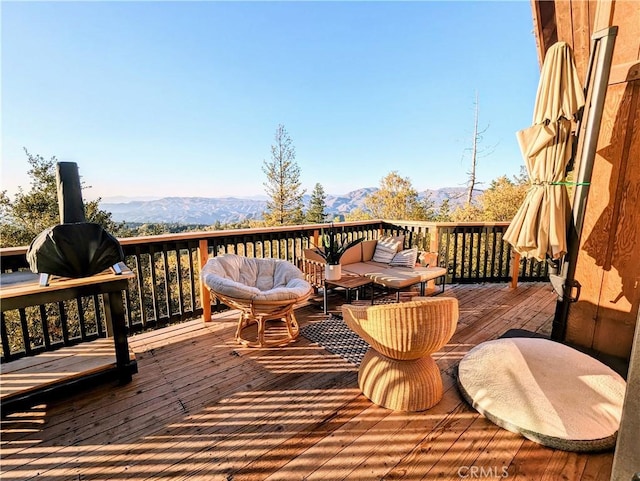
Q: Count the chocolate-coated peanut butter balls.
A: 0